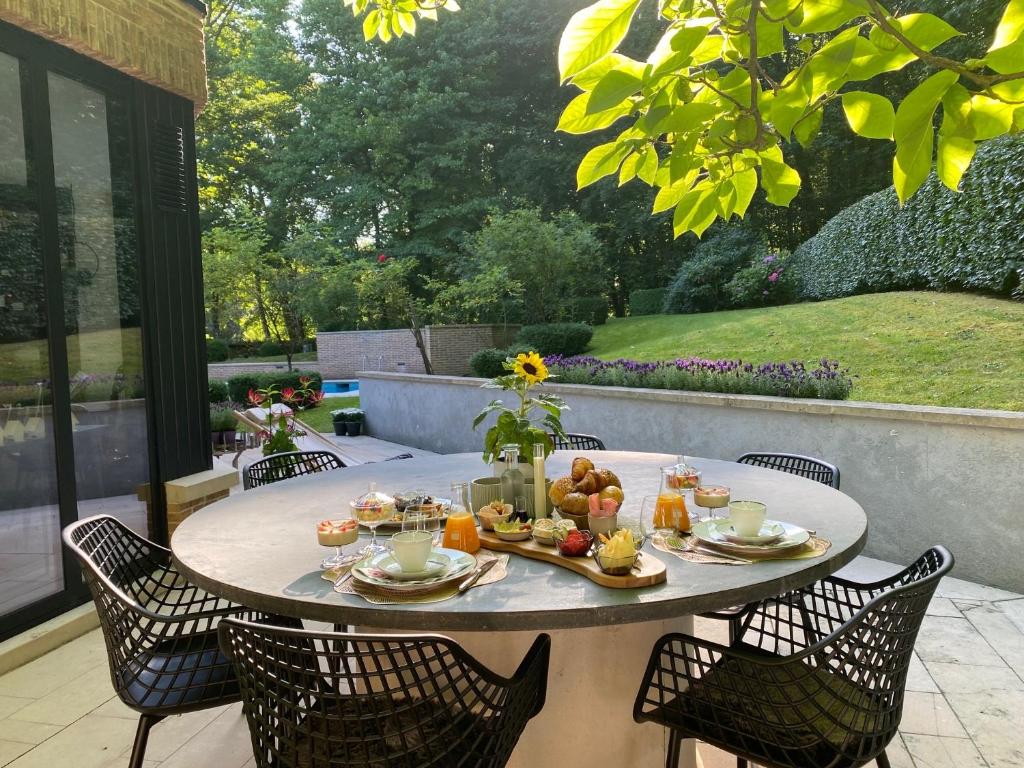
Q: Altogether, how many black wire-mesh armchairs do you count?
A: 6